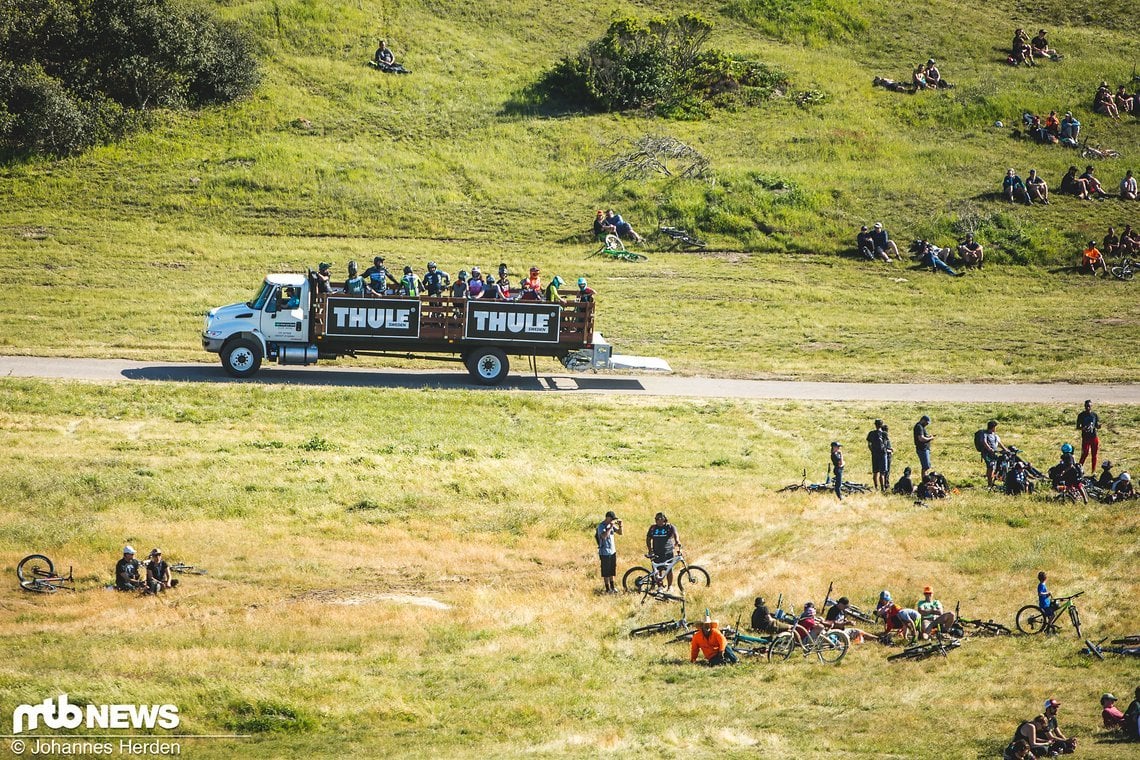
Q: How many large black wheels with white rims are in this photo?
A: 2